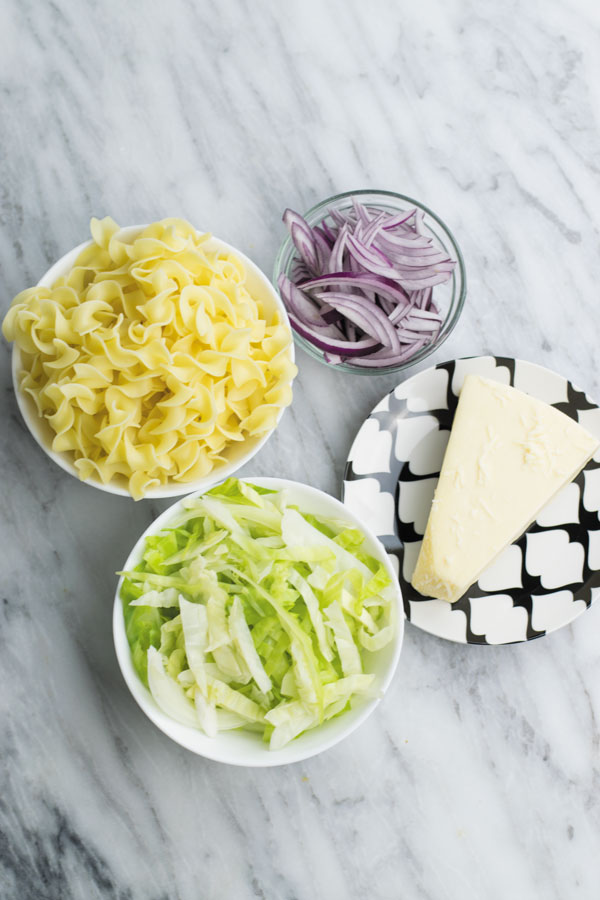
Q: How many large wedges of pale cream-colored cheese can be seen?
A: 1